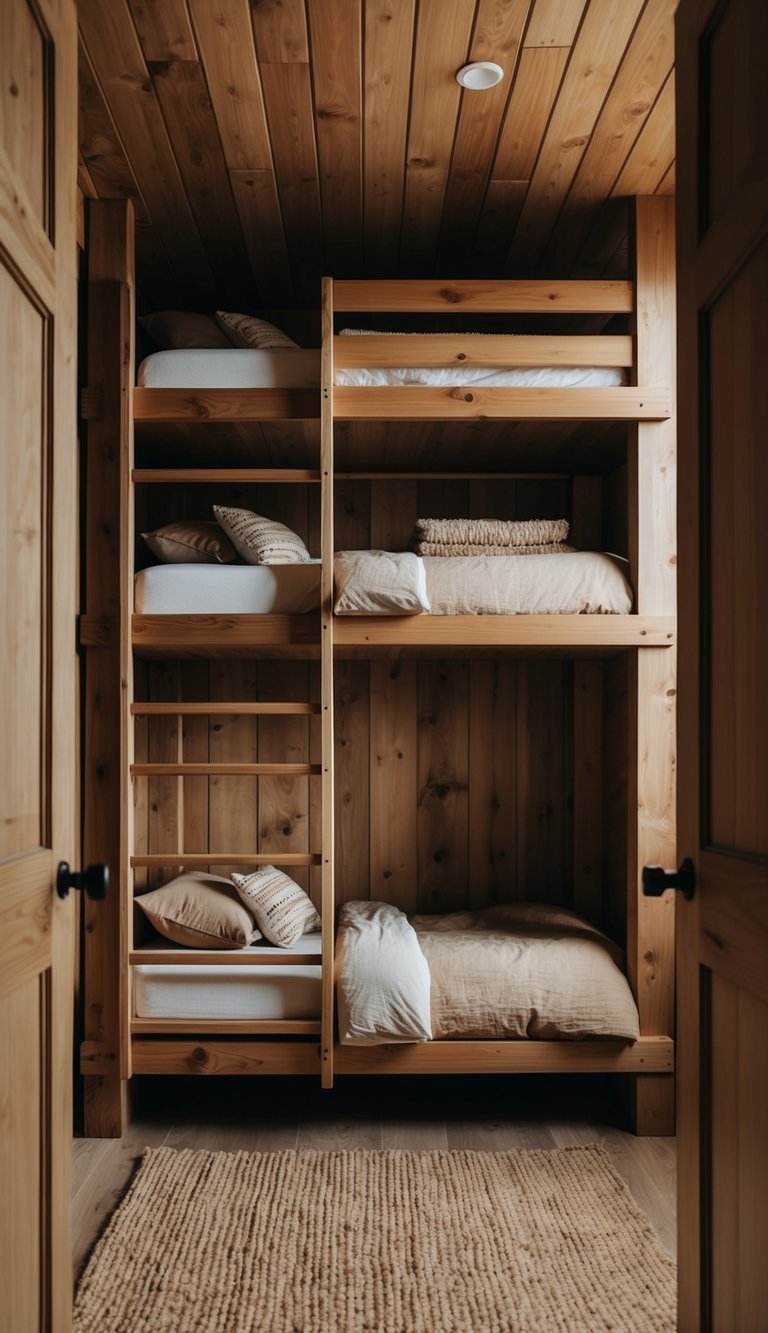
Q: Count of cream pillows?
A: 3